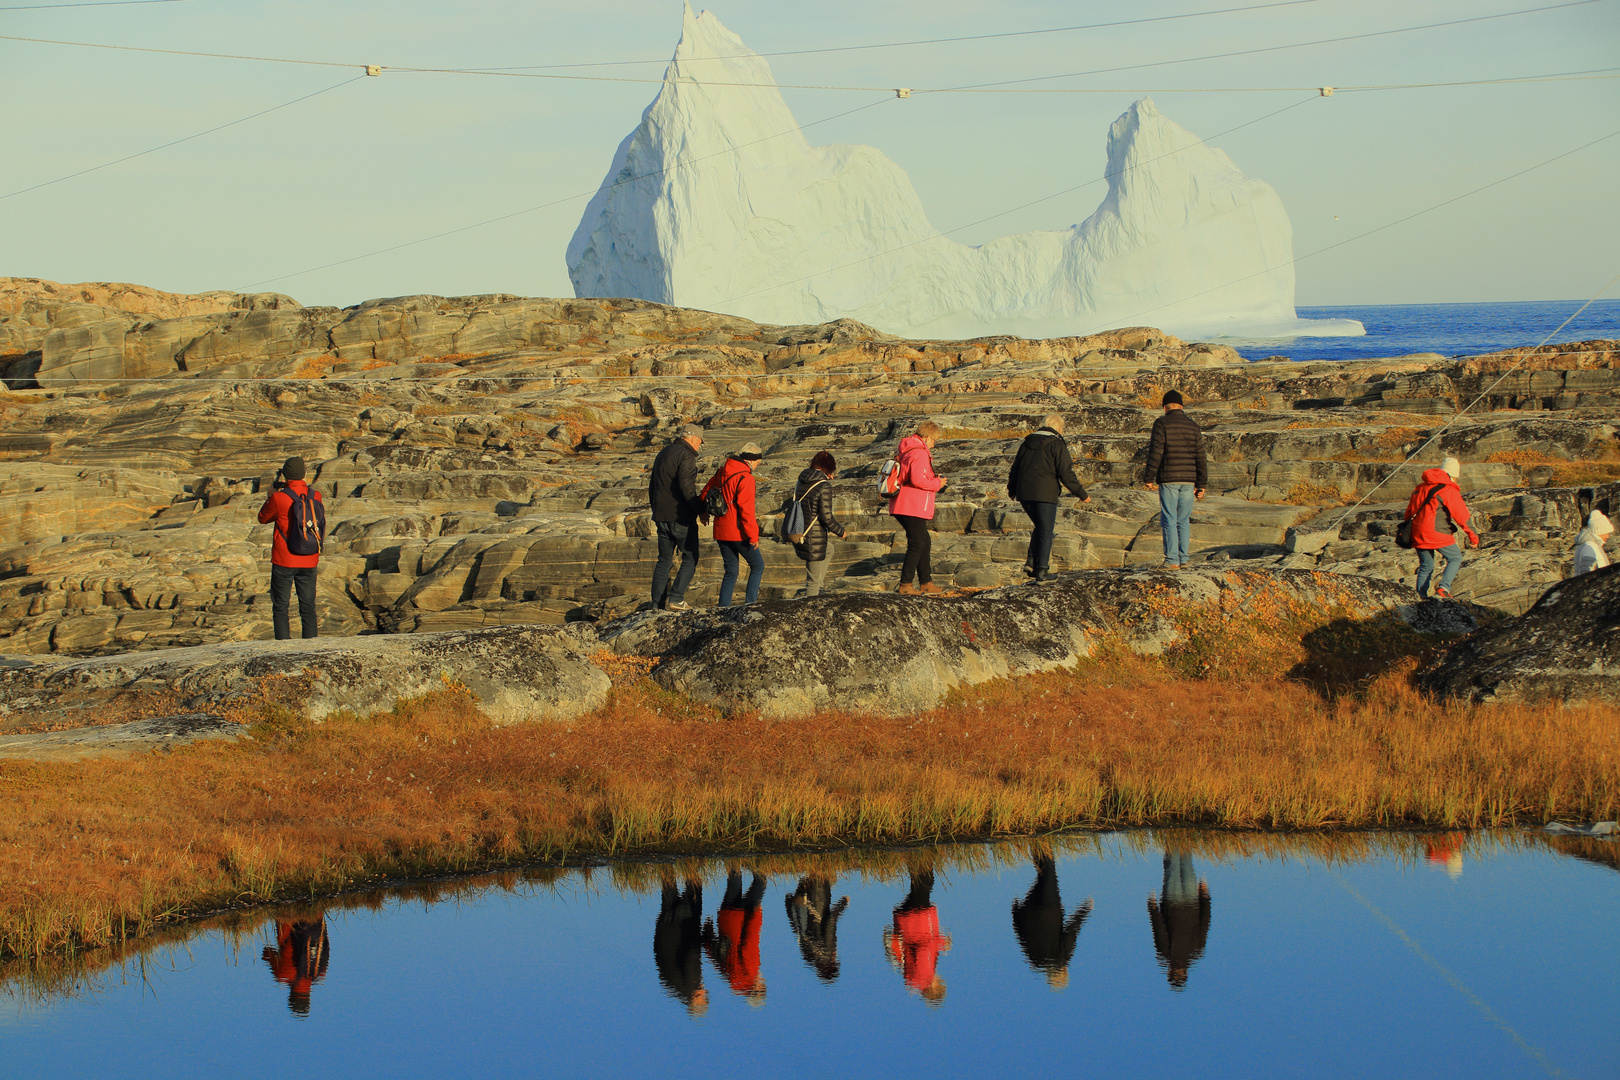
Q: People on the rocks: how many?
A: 9